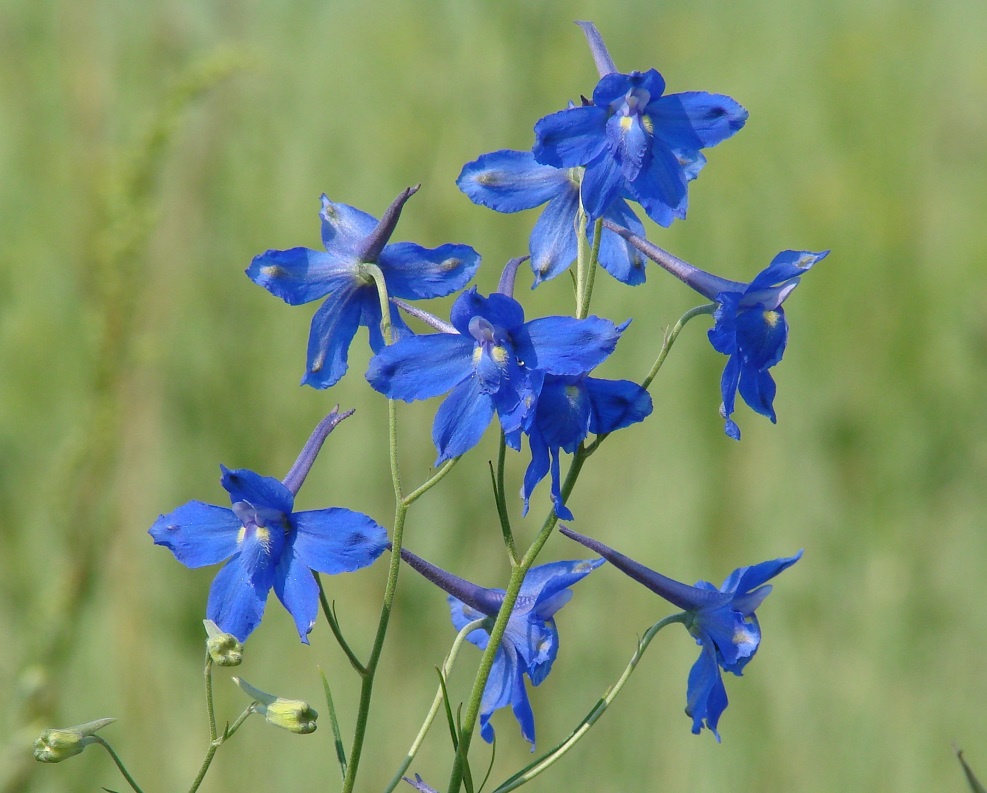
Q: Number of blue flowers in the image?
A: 9